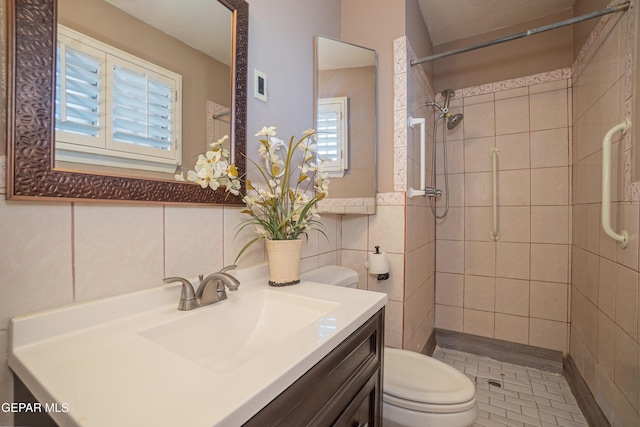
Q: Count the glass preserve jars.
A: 0